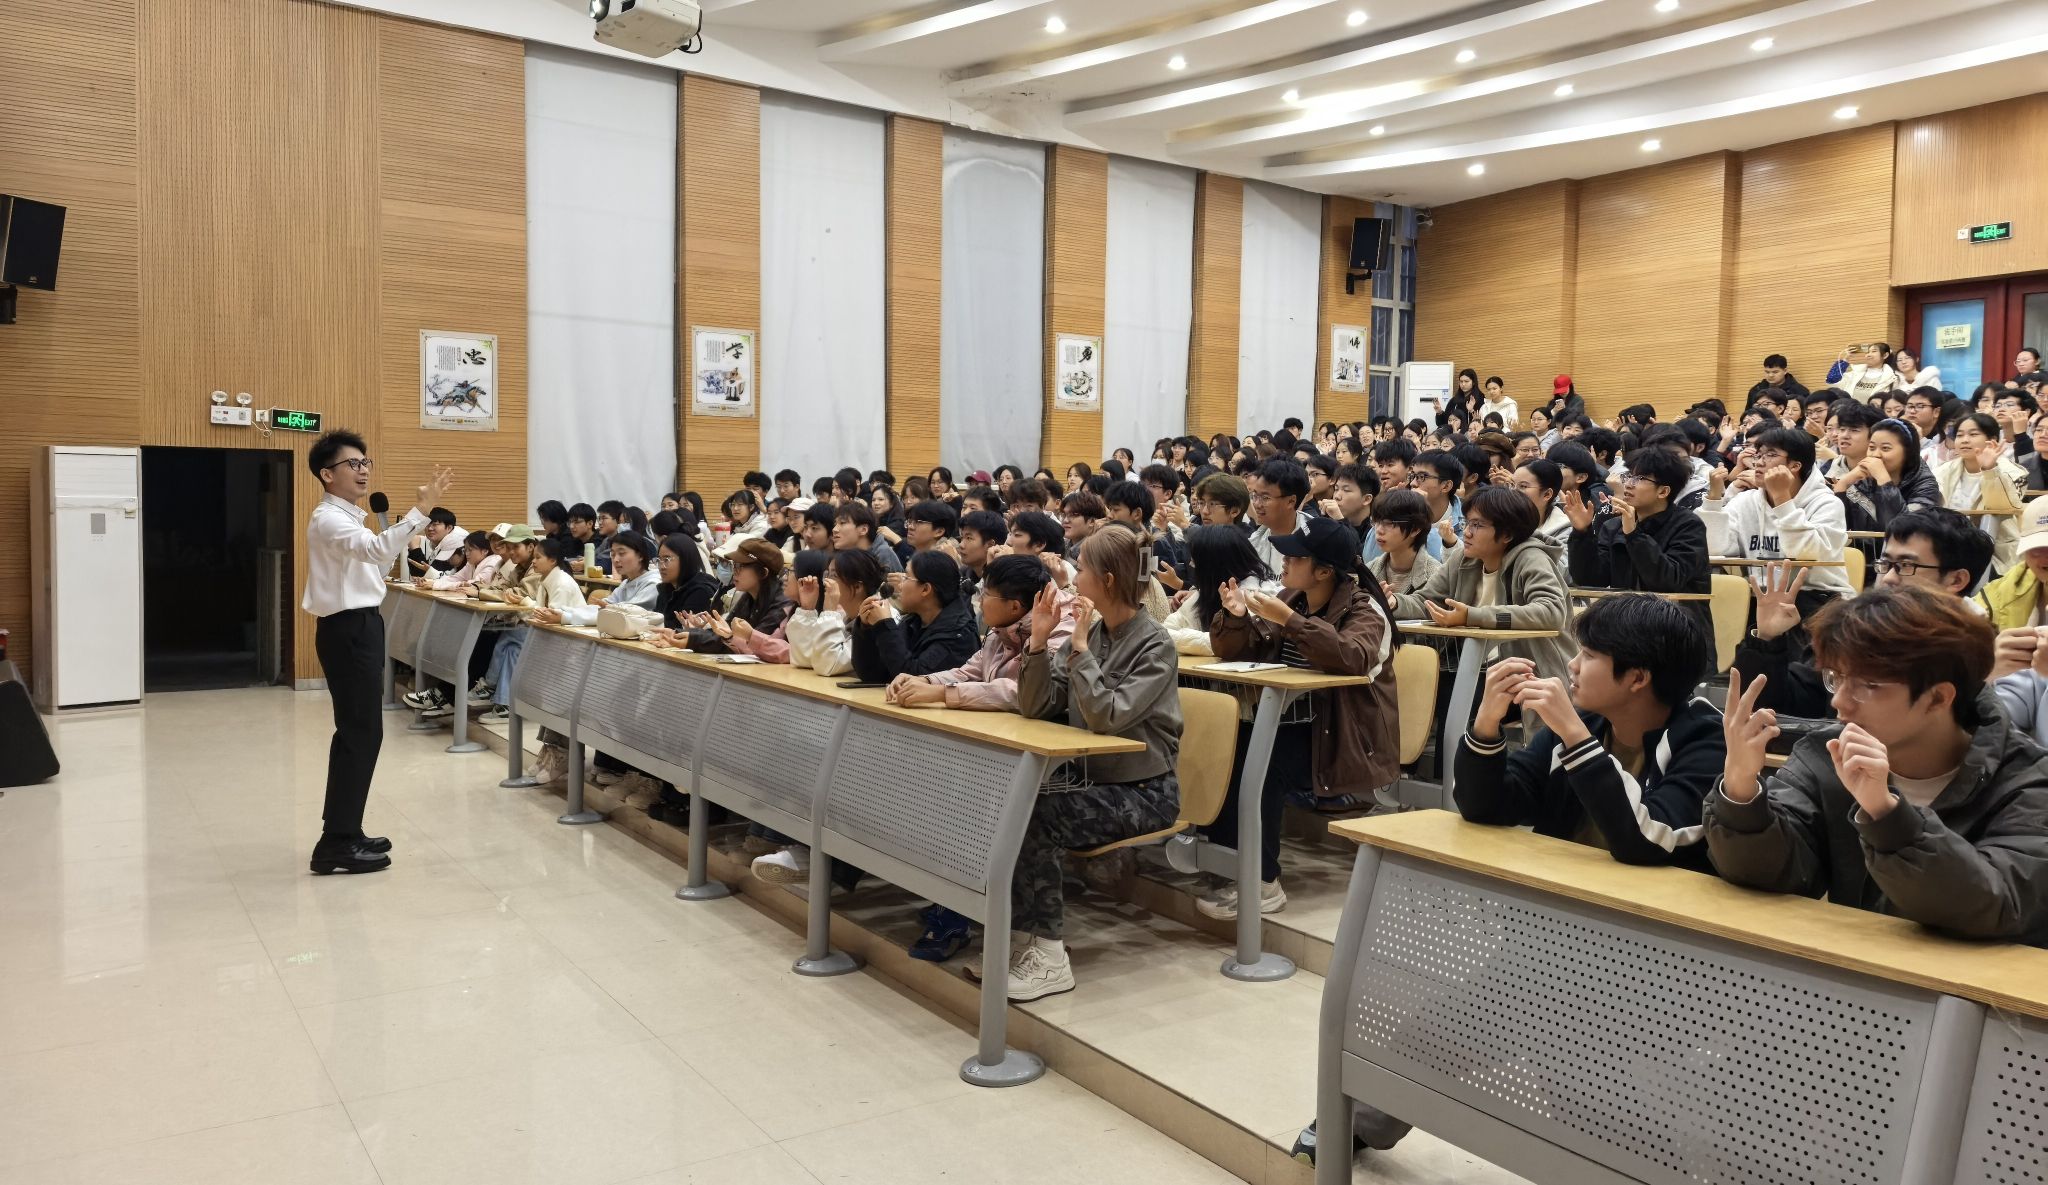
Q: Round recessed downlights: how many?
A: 12